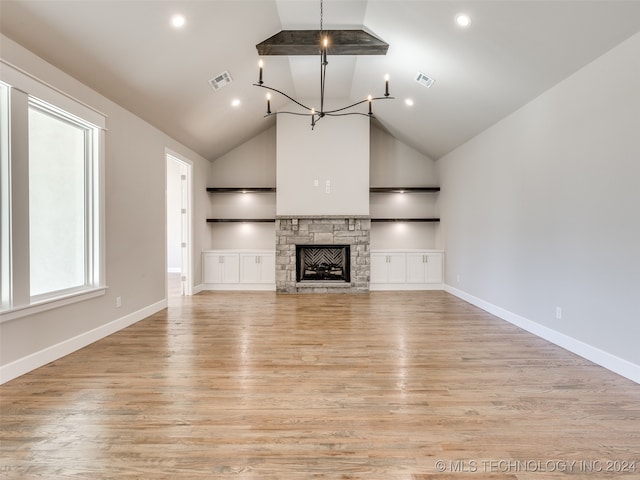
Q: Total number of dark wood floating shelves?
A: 4